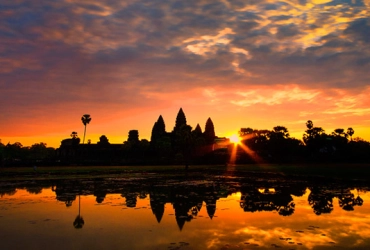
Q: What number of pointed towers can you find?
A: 4